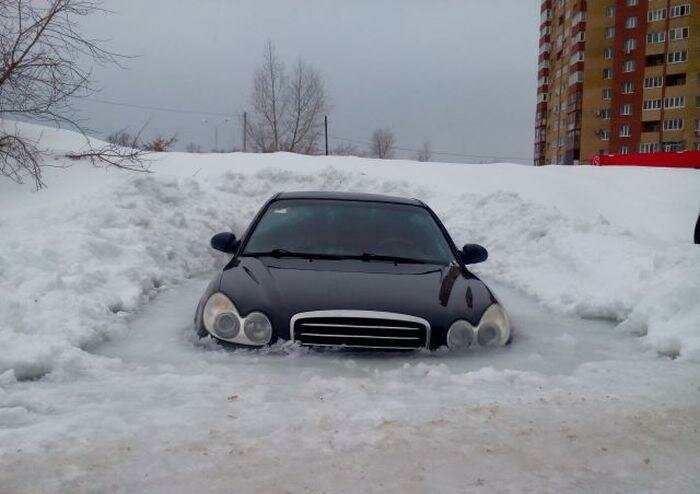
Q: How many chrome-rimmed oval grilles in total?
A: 1